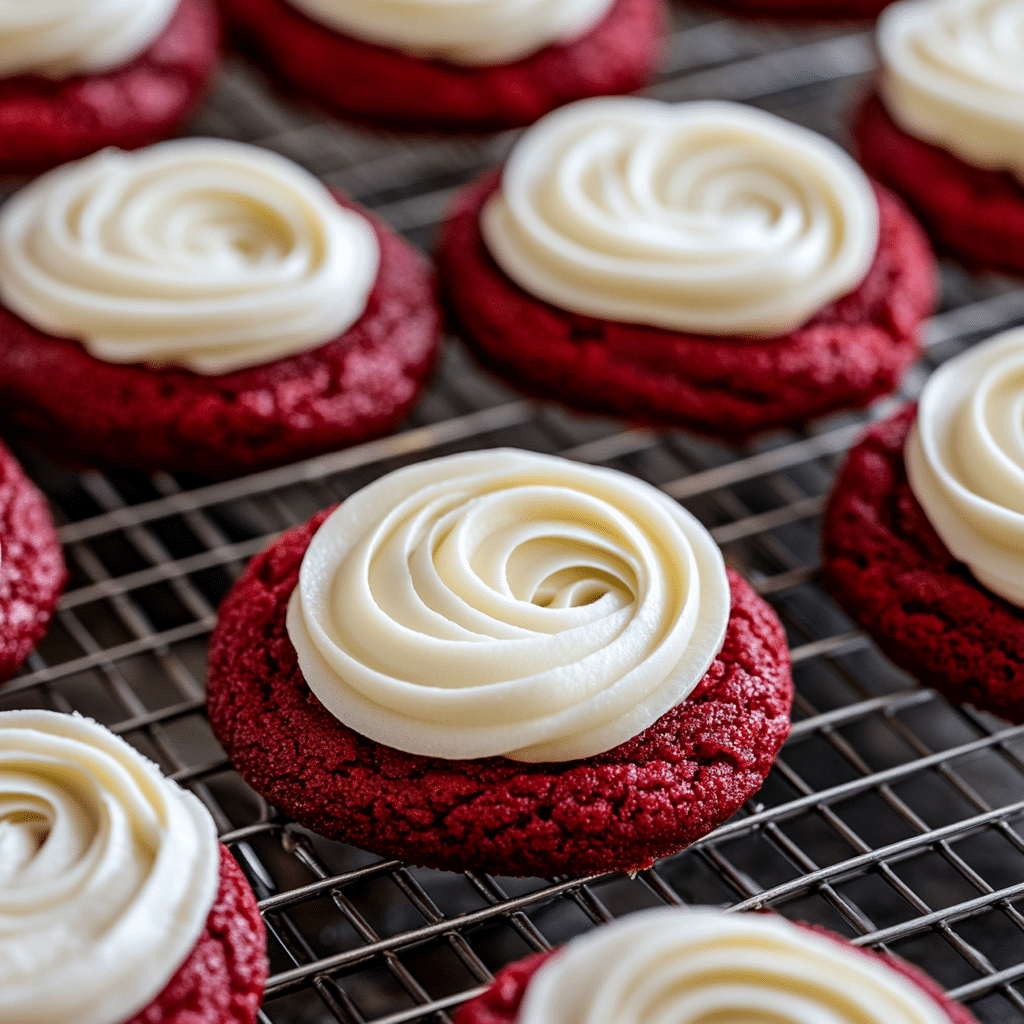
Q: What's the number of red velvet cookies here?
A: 11